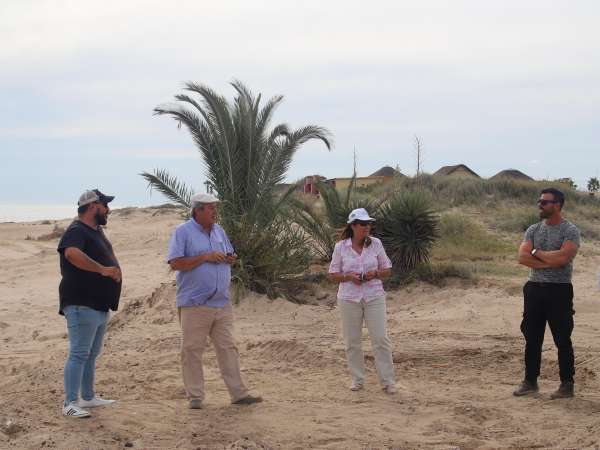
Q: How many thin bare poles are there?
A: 2